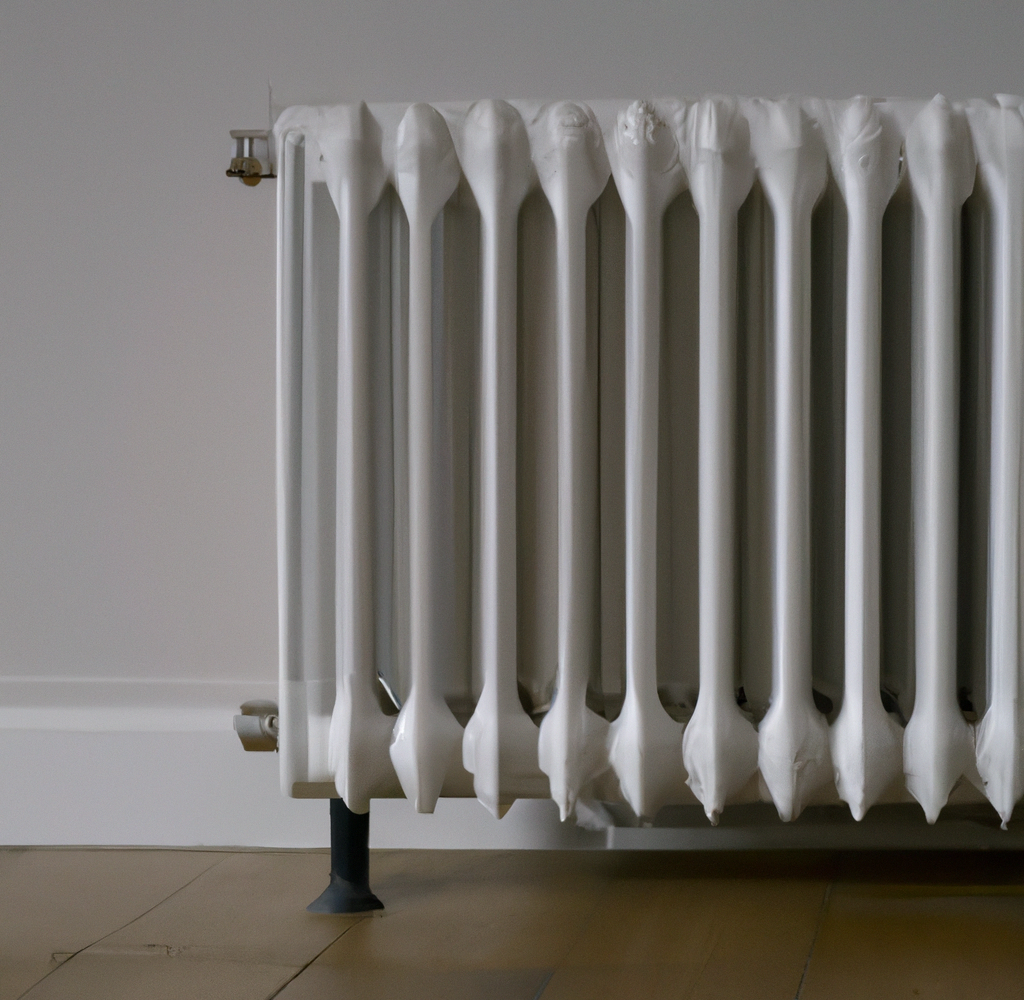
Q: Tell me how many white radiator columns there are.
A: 10